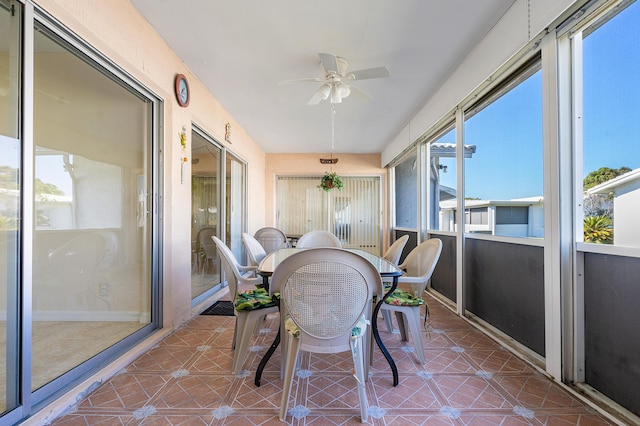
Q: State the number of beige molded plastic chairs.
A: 7